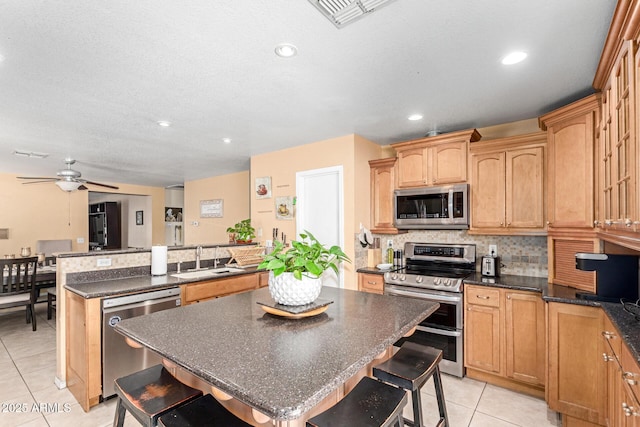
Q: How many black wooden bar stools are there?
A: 4